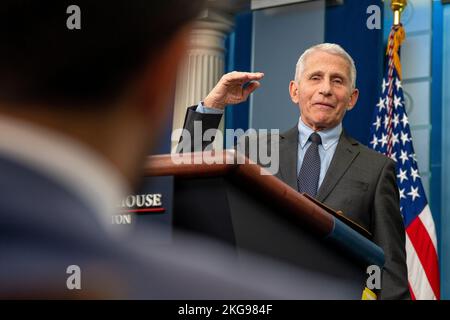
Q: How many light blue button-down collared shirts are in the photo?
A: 1